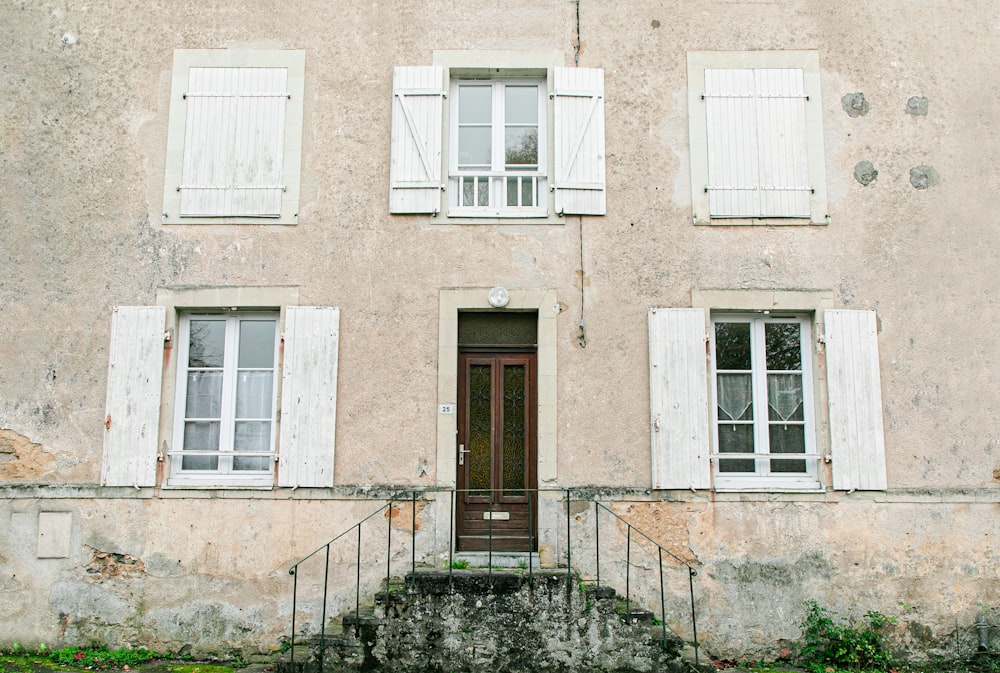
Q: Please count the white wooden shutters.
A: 10